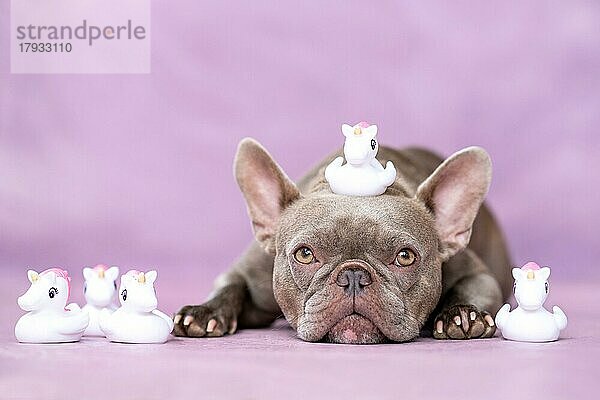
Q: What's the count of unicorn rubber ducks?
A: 5